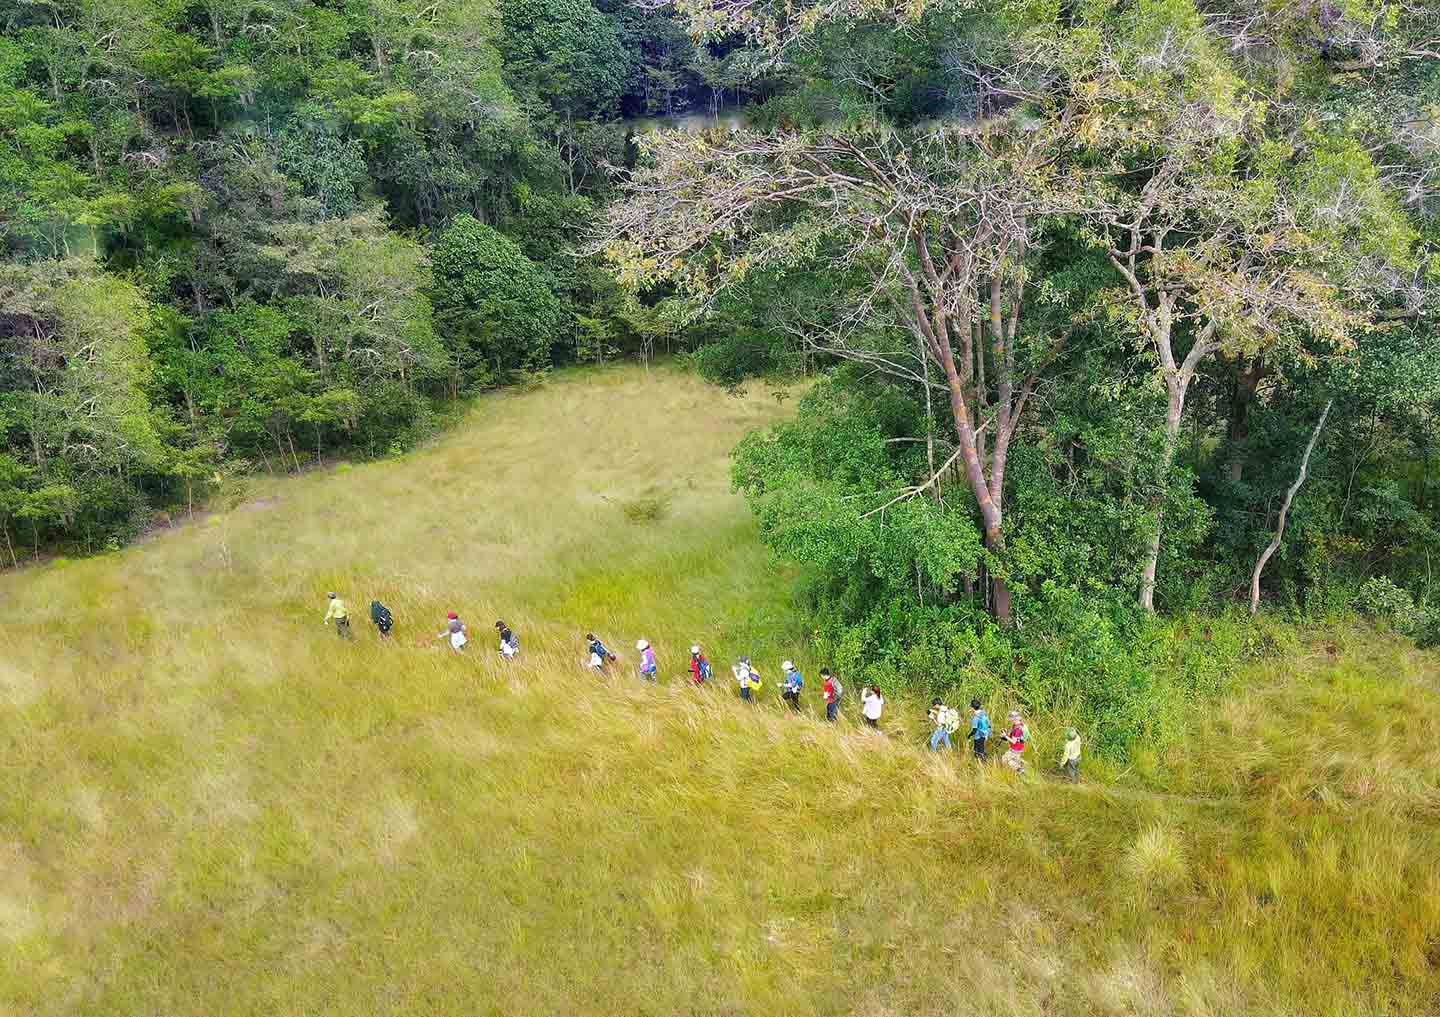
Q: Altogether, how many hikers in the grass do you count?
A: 15